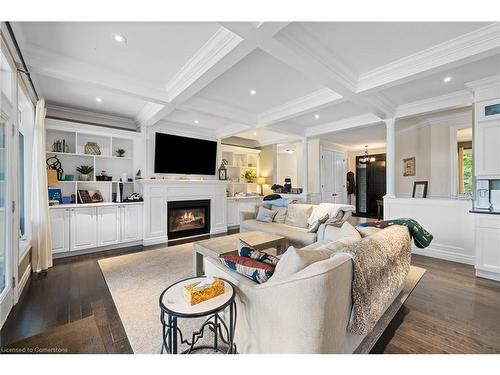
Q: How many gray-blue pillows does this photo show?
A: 1